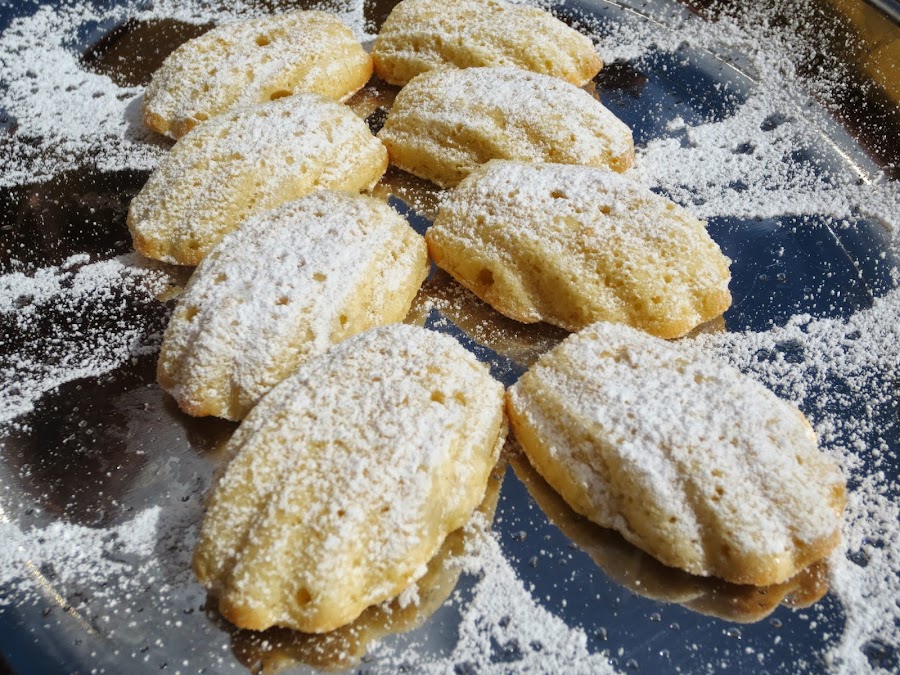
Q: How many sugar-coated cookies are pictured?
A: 8